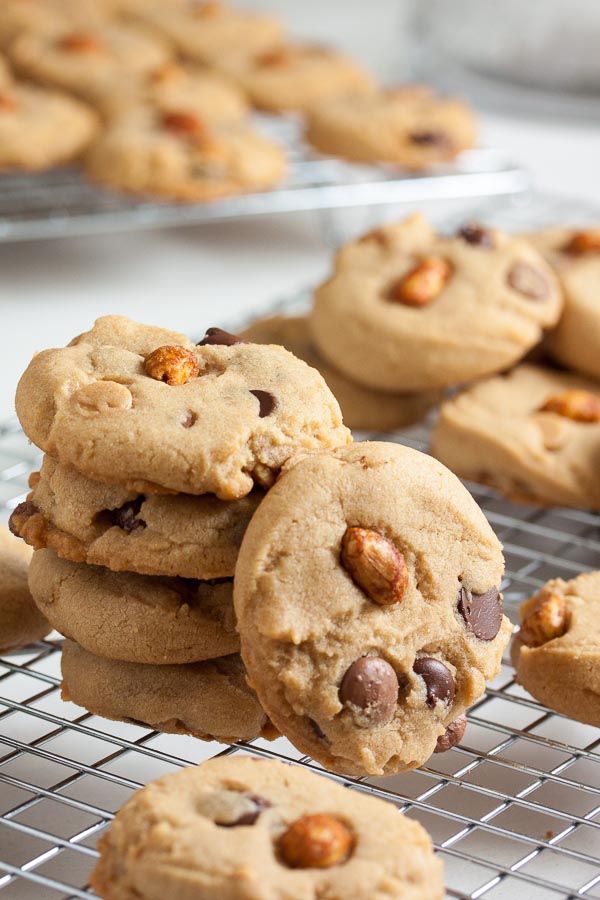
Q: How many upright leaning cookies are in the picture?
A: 1